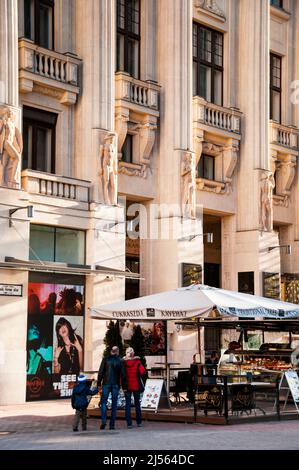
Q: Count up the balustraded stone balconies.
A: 5